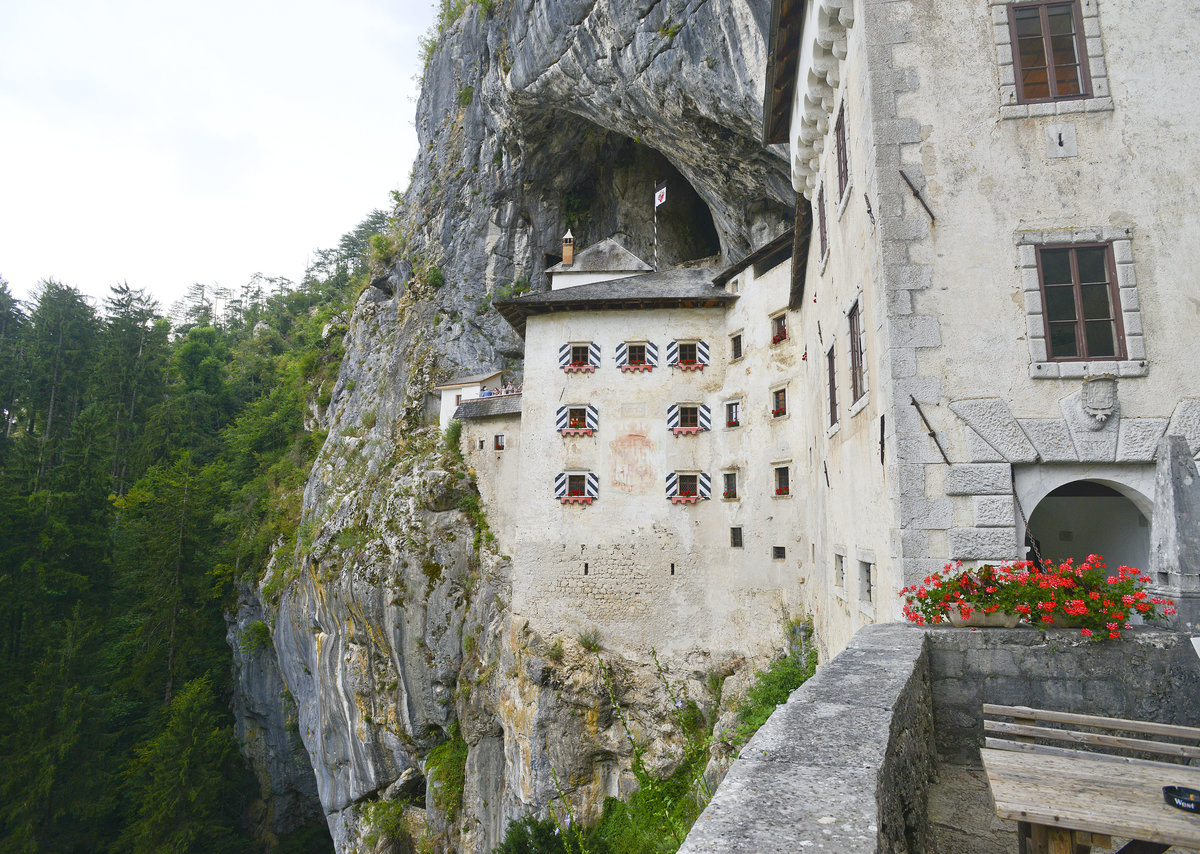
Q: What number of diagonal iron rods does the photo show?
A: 2